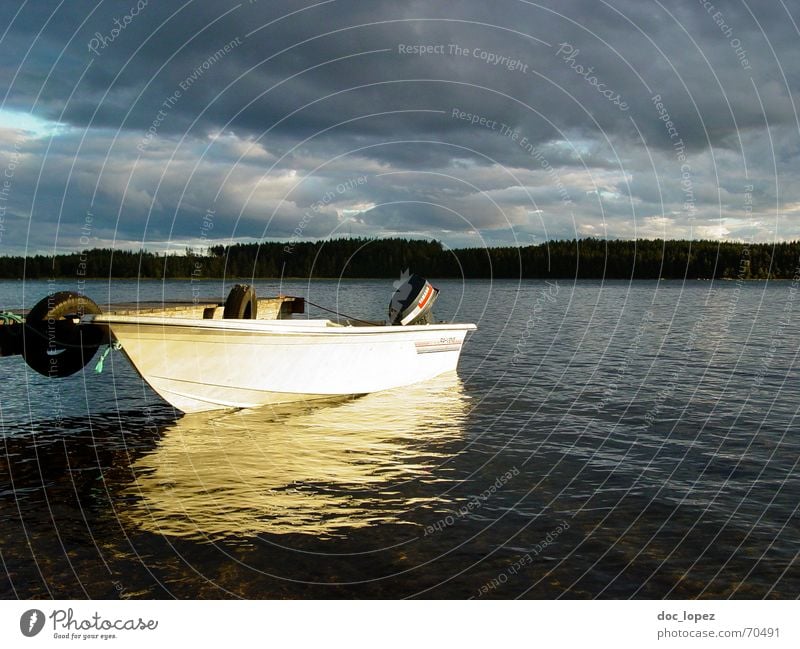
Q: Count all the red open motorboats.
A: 0